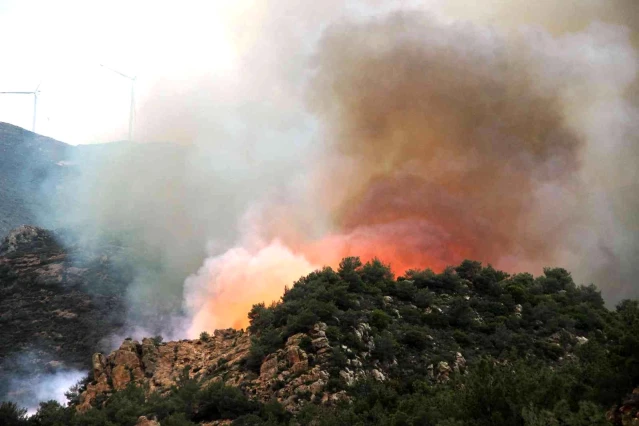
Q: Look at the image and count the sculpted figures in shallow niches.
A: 0